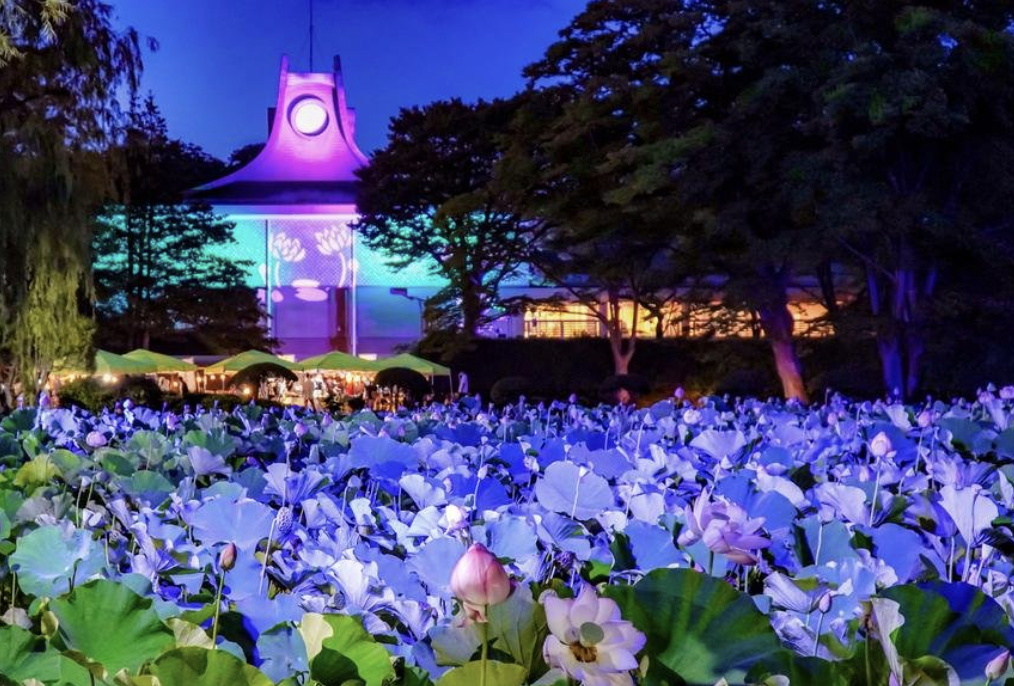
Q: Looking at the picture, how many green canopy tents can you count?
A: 5